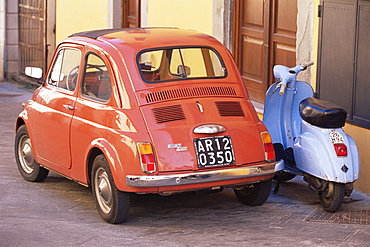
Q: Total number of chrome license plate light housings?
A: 1